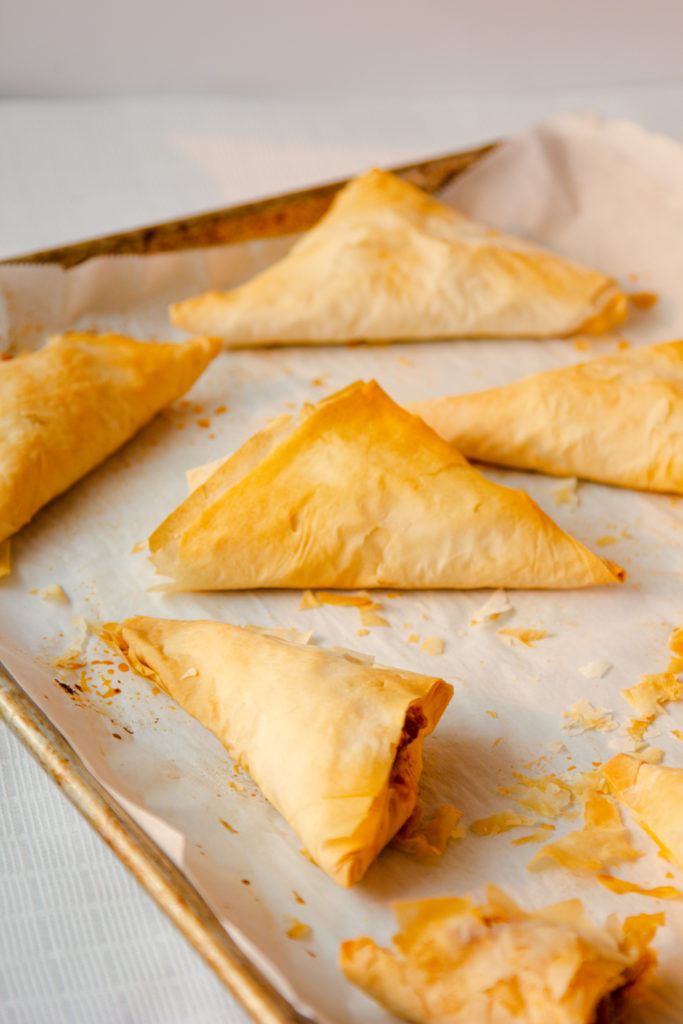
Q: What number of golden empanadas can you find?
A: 7